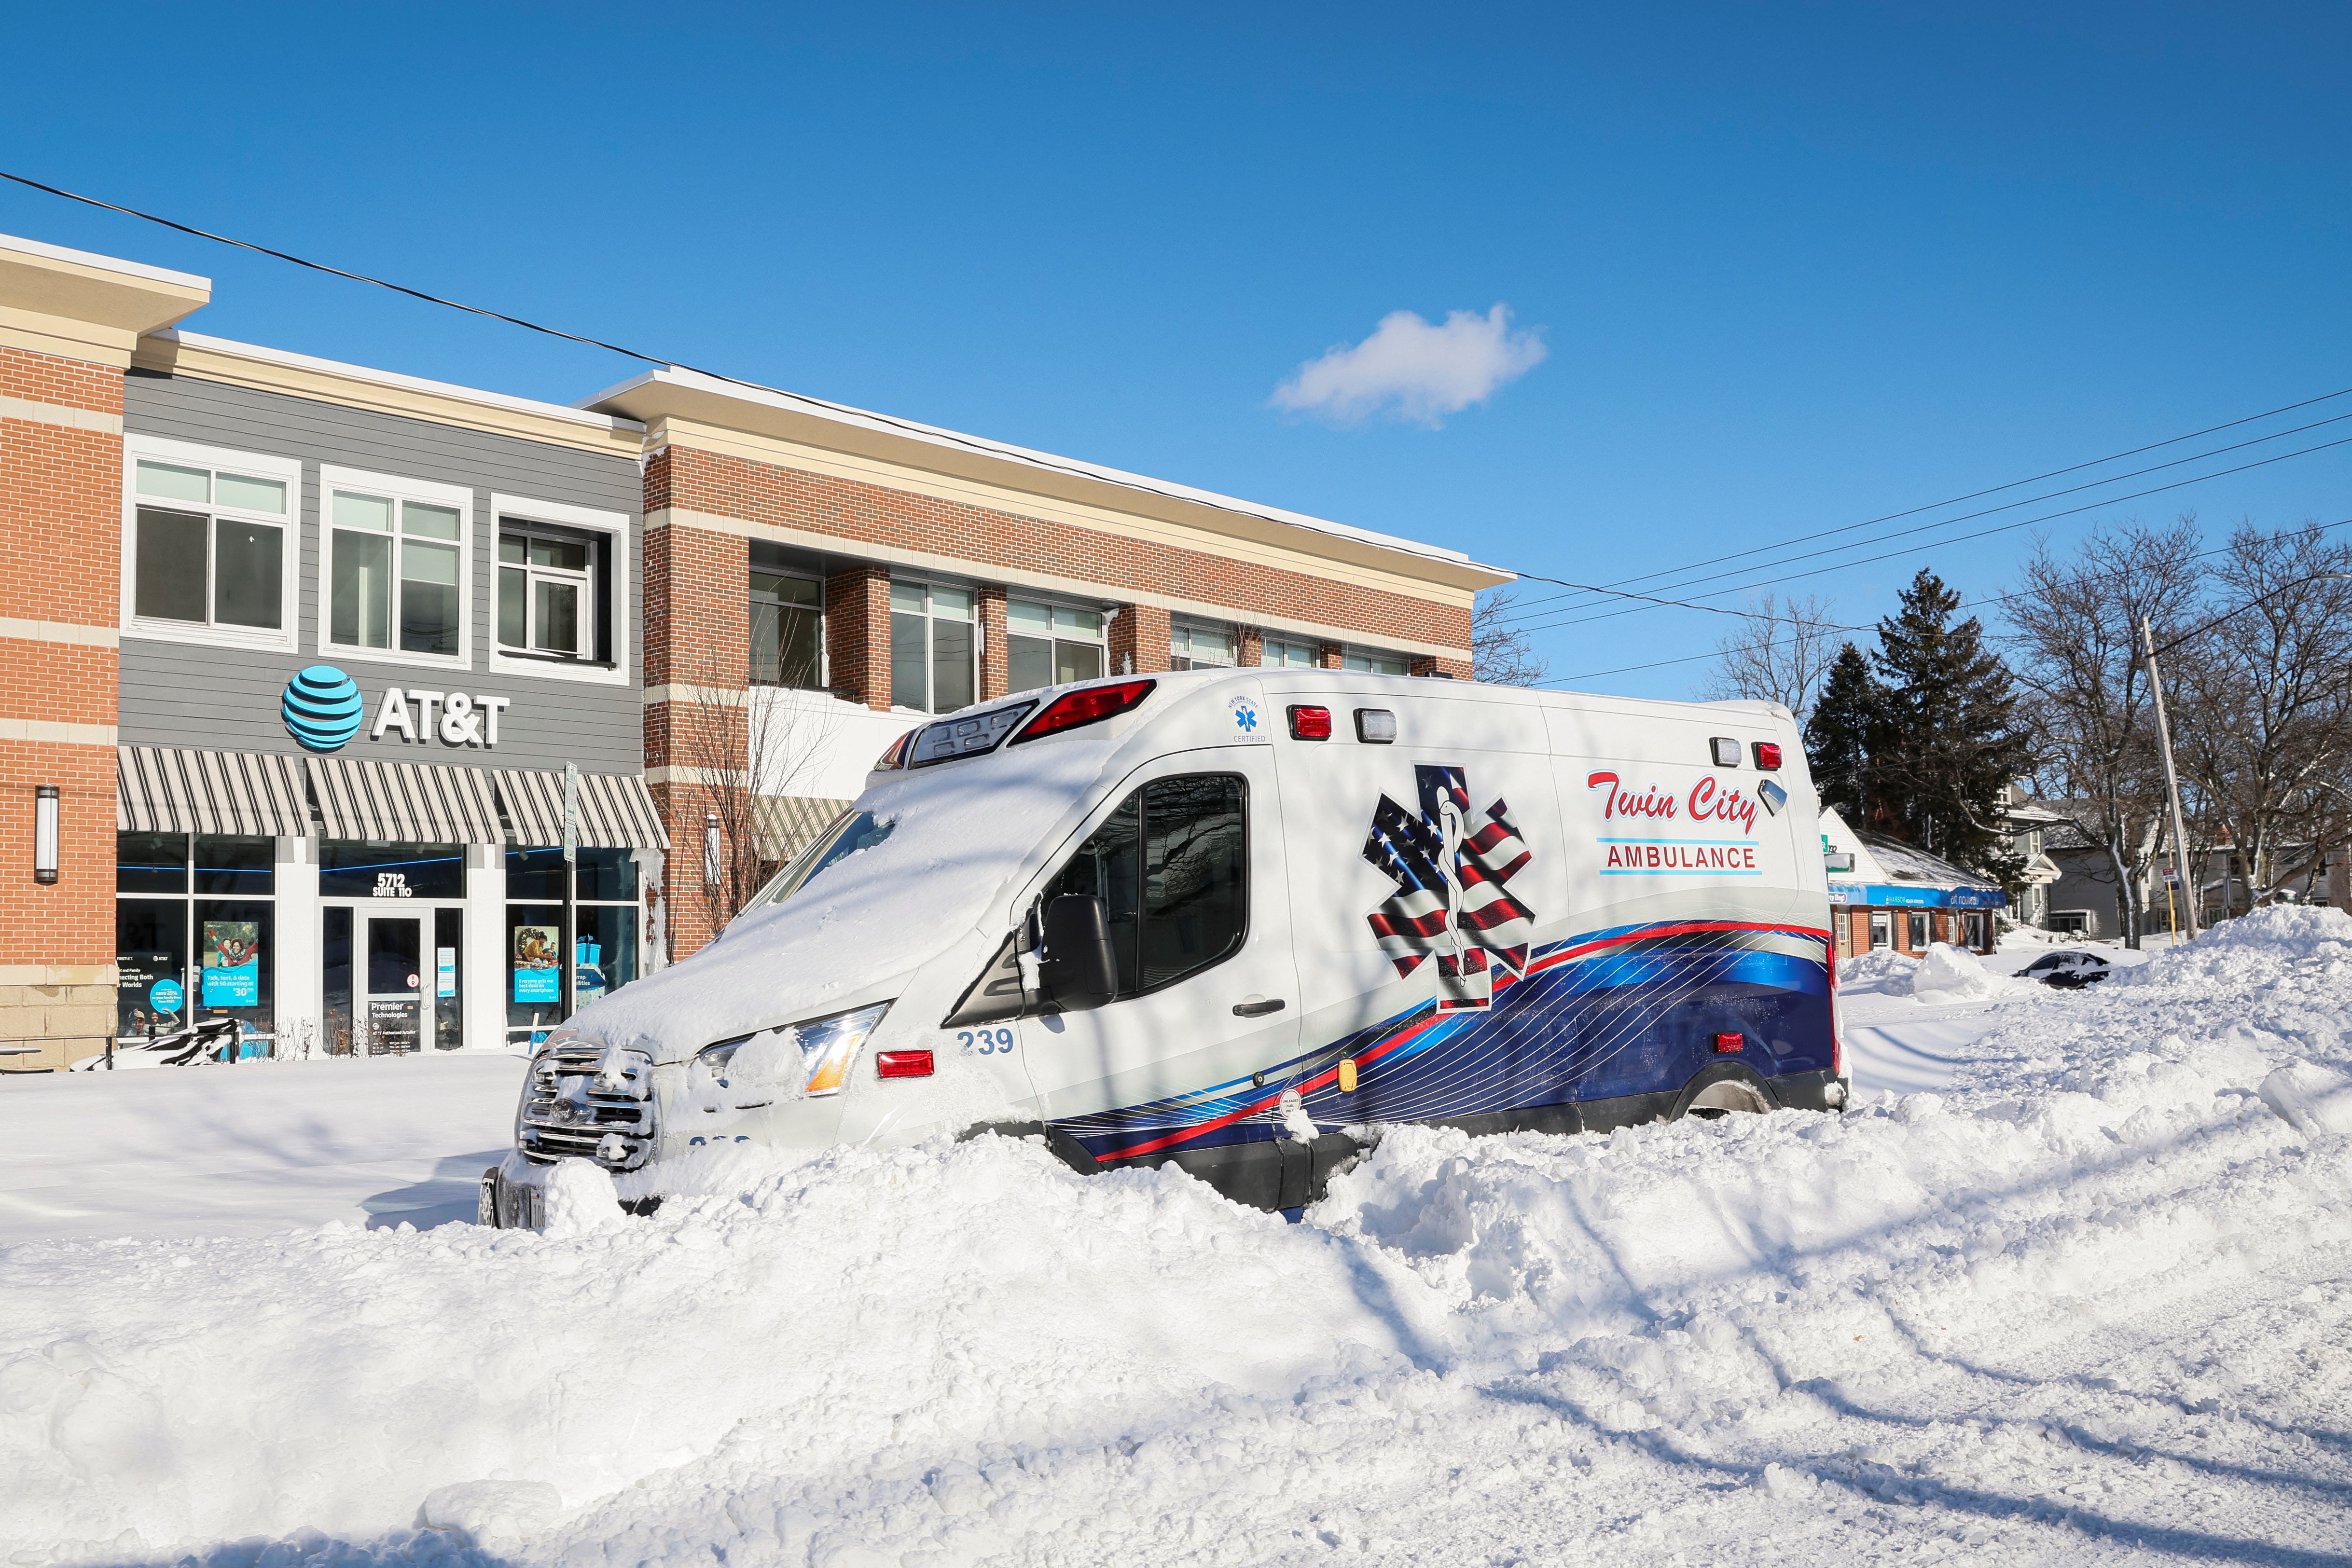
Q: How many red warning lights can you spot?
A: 5